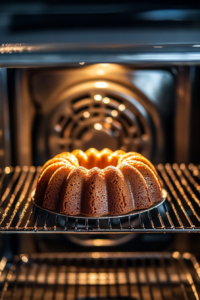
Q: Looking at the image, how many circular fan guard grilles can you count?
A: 1